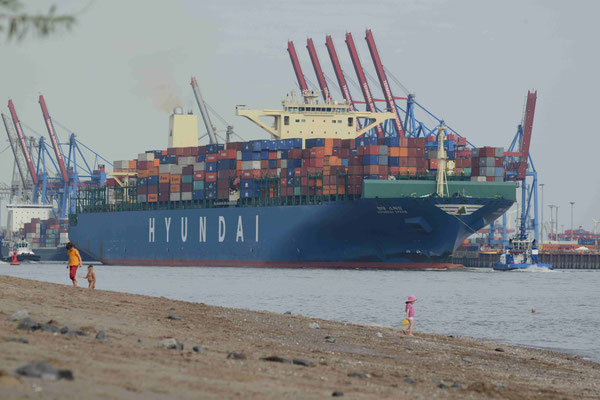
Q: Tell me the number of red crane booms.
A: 8